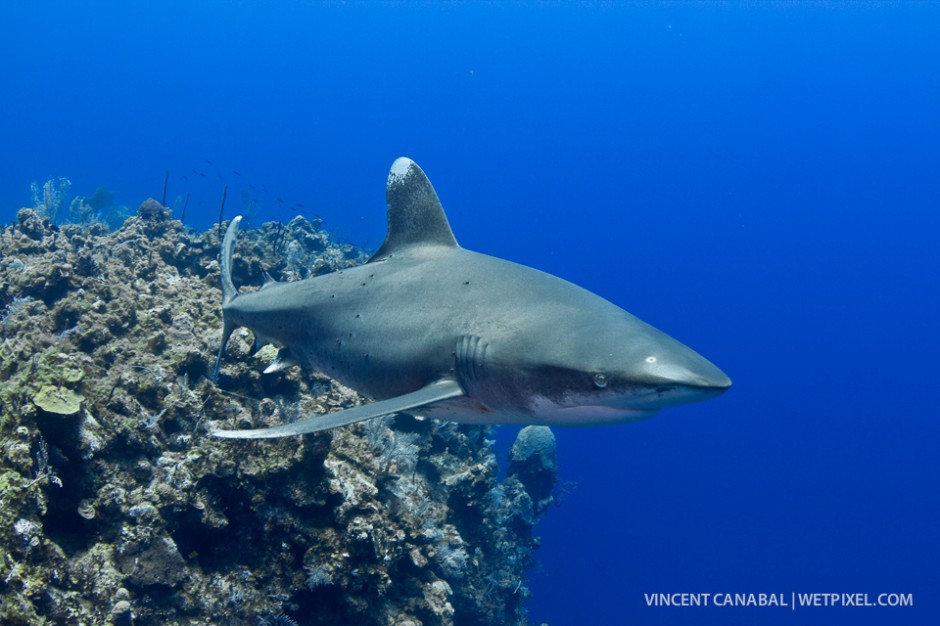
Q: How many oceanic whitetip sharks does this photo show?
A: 1